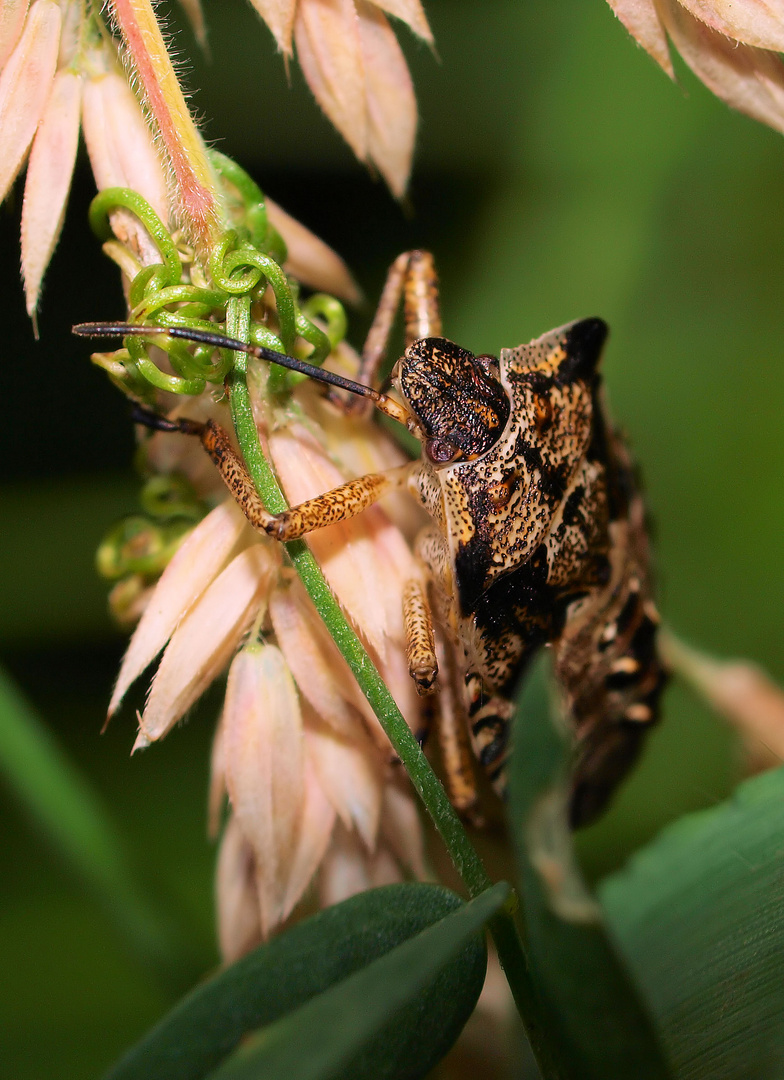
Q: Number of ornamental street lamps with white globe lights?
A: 0